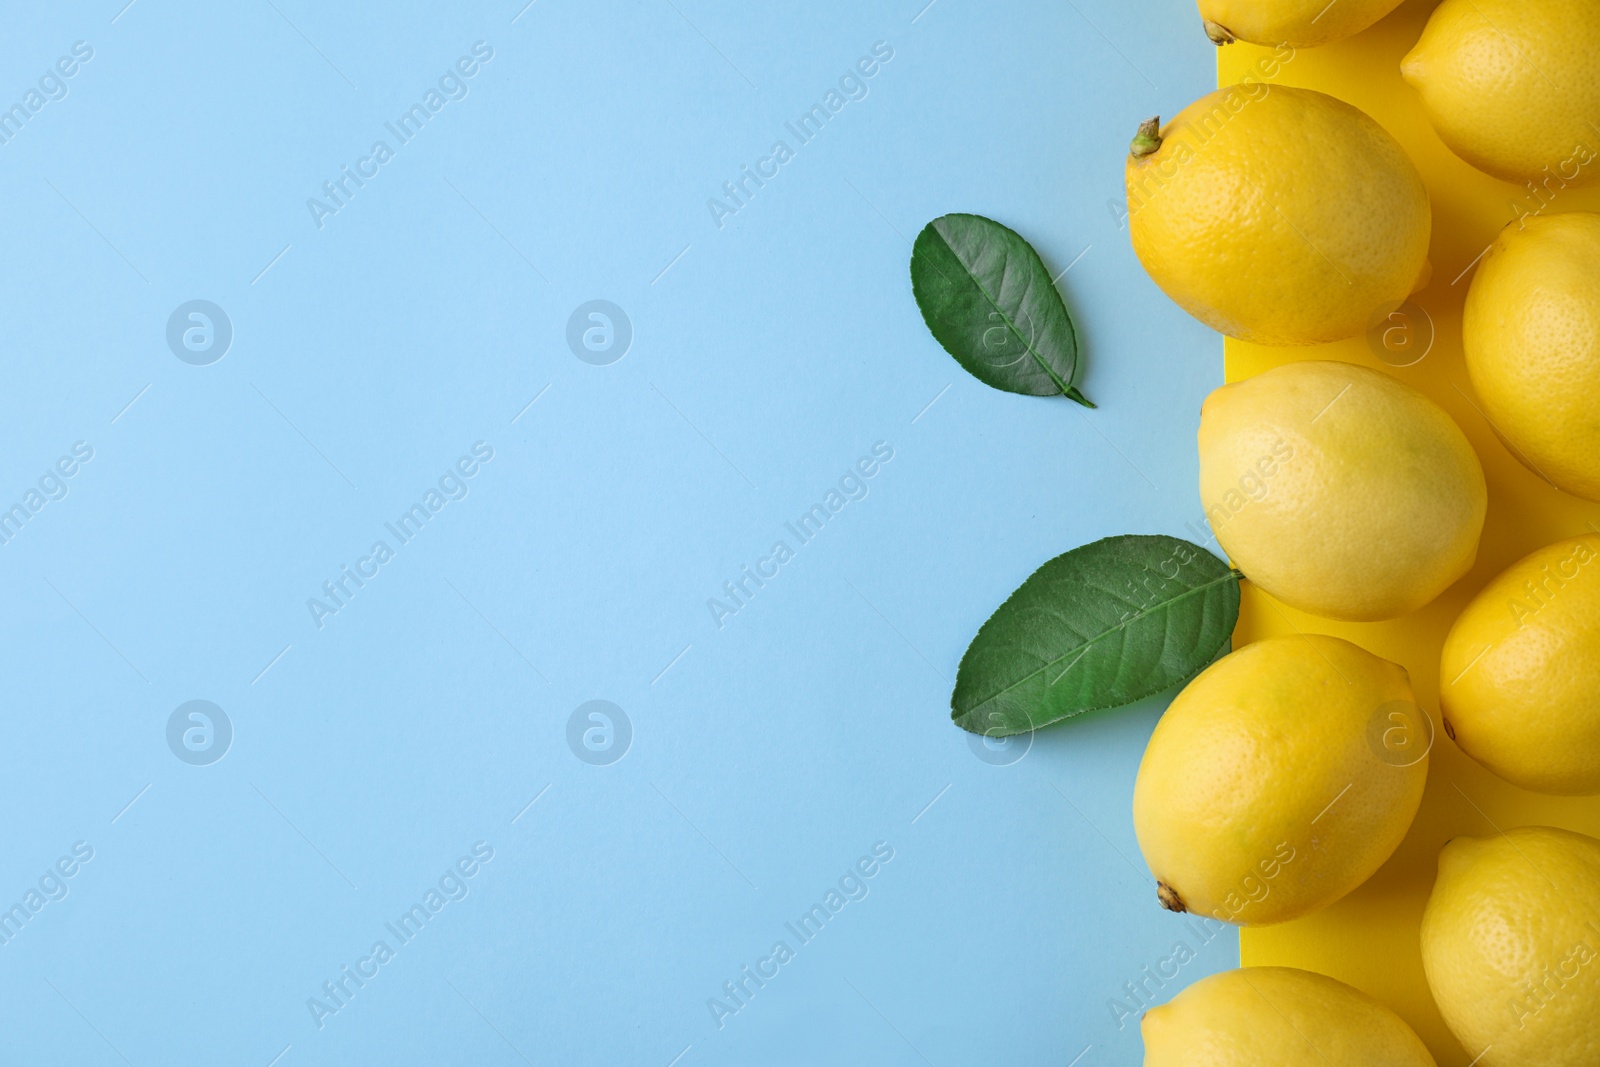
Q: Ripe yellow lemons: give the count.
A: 9